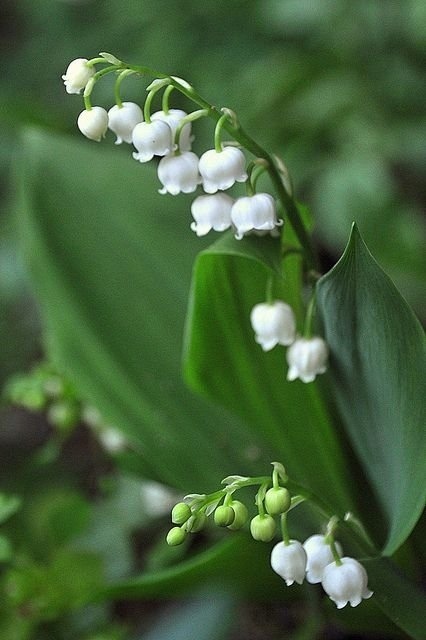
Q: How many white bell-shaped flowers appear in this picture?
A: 14